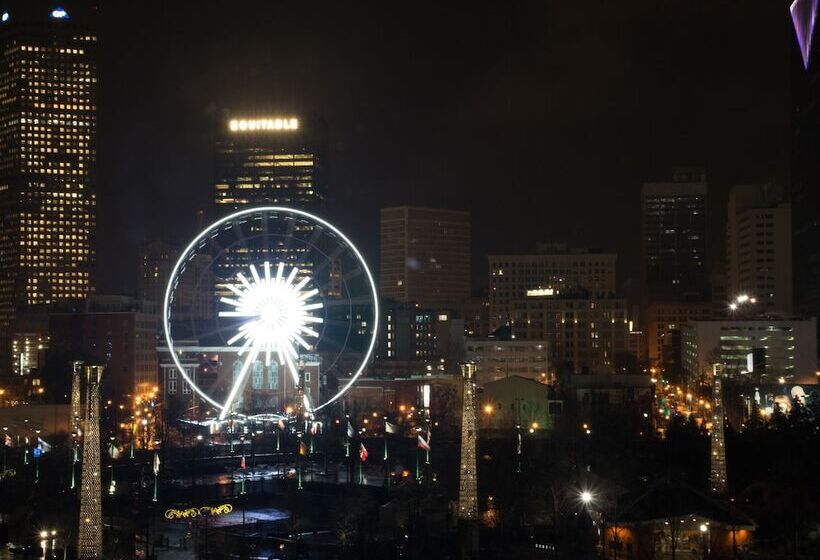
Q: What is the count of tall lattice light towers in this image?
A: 4